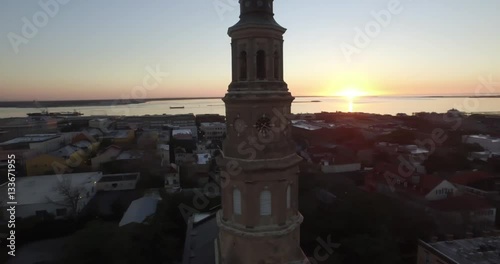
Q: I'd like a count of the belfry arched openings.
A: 3